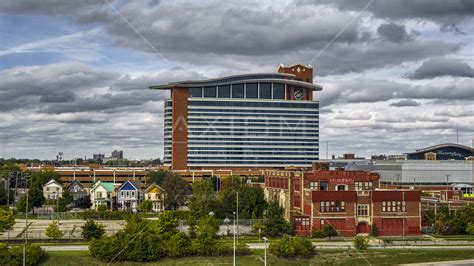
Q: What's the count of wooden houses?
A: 5